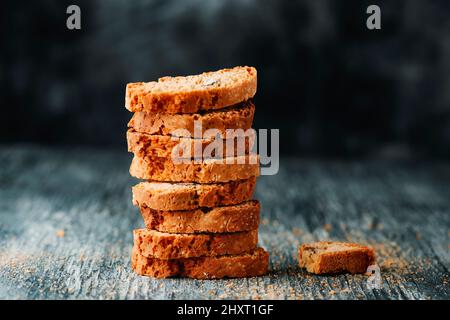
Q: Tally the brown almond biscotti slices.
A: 9